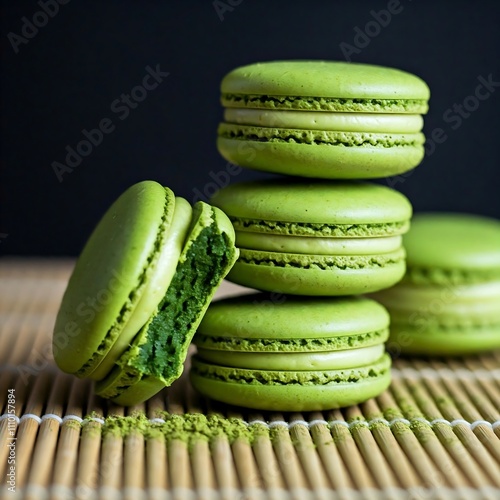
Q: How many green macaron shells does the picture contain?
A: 10